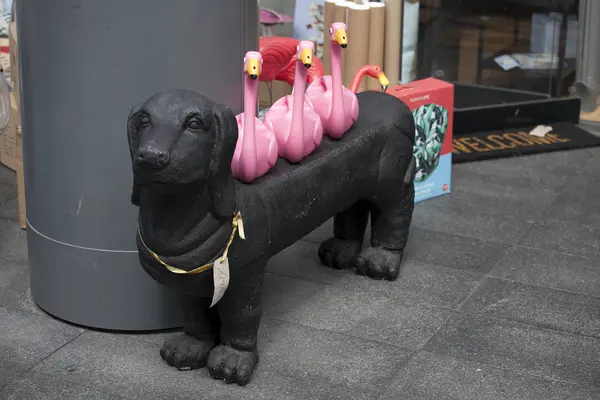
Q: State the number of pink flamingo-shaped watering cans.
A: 3